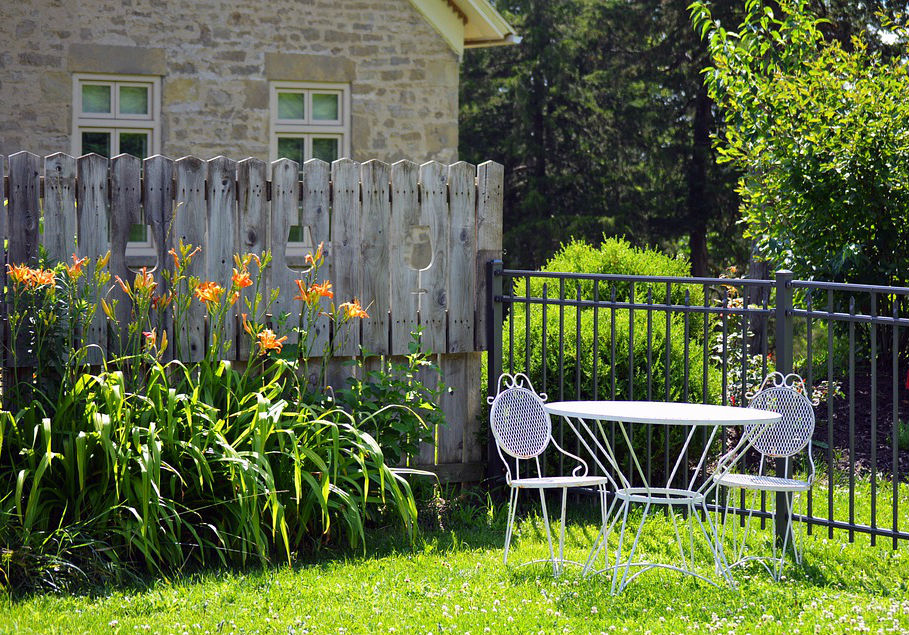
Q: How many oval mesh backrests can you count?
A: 2